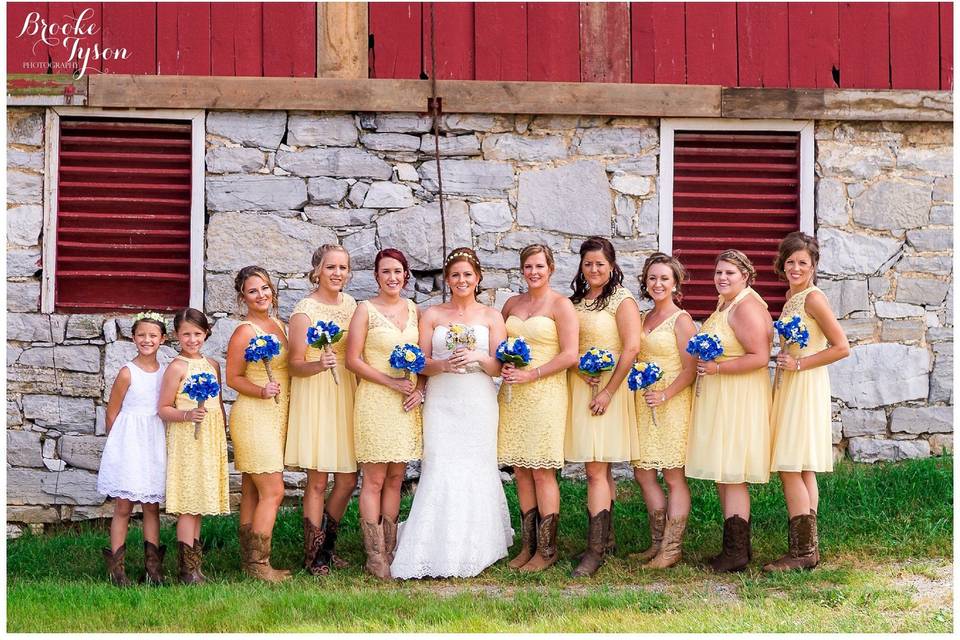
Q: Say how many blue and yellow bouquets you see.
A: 9